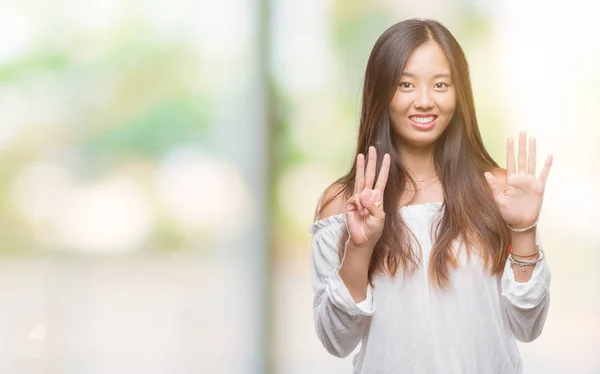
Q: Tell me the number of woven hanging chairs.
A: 0